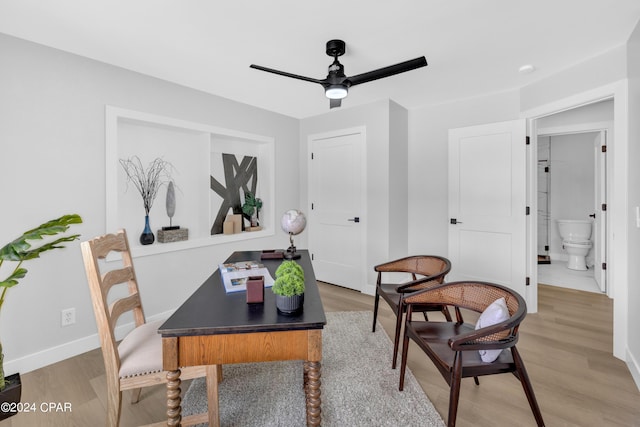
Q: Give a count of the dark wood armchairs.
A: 2